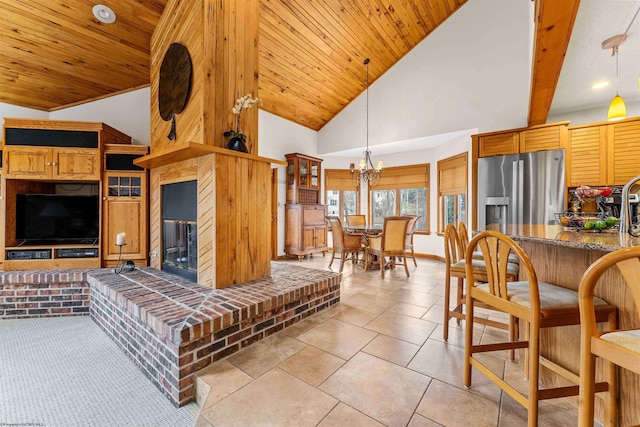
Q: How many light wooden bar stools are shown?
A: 4